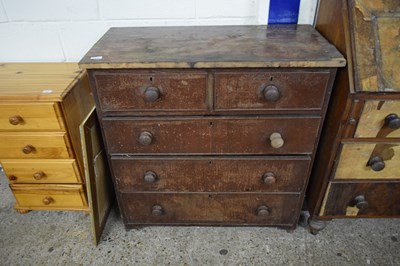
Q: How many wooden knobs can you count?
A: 15